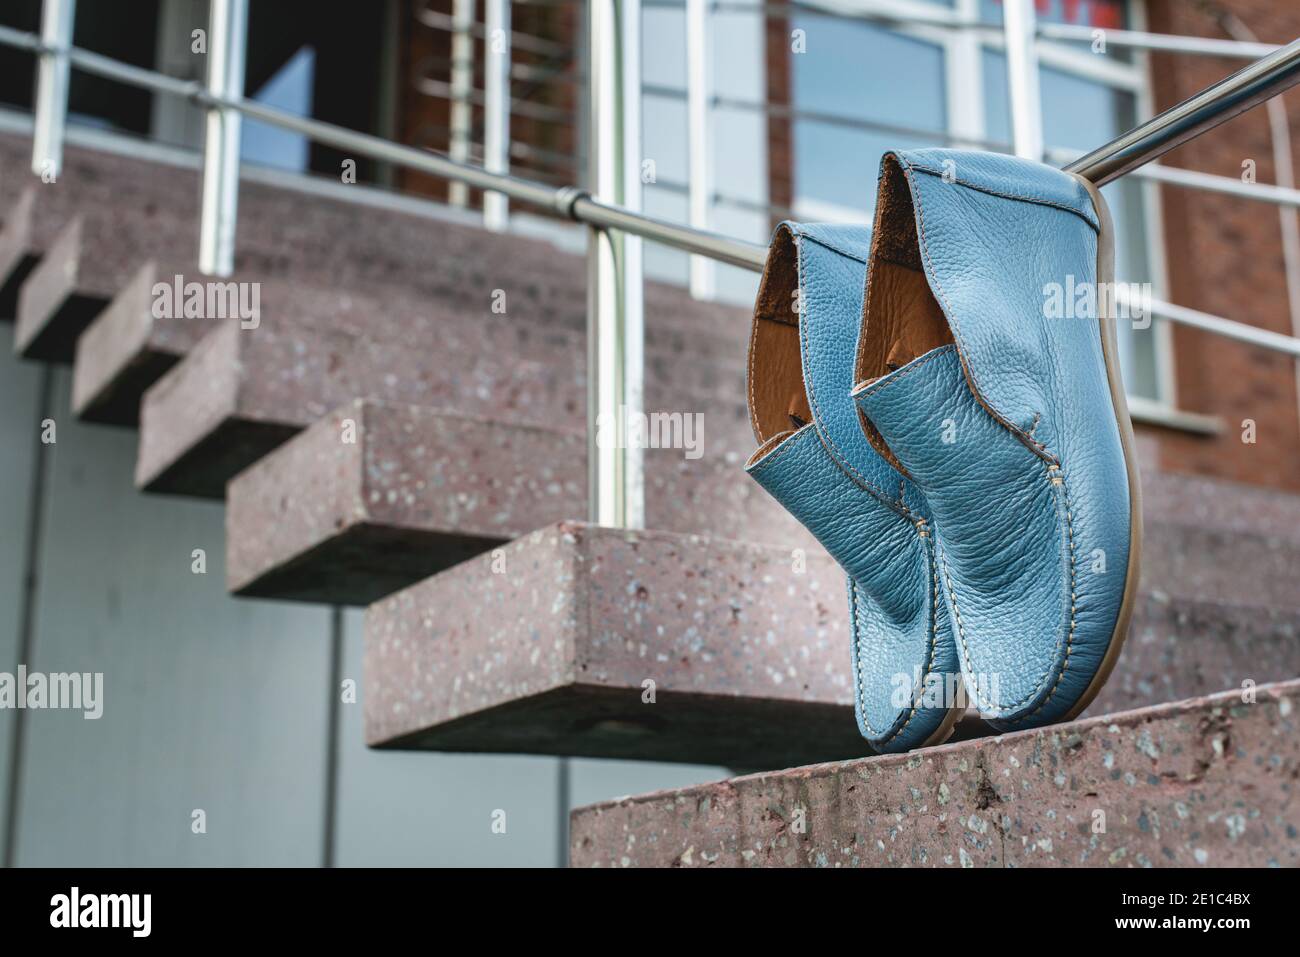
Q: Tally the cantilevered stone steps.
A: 7